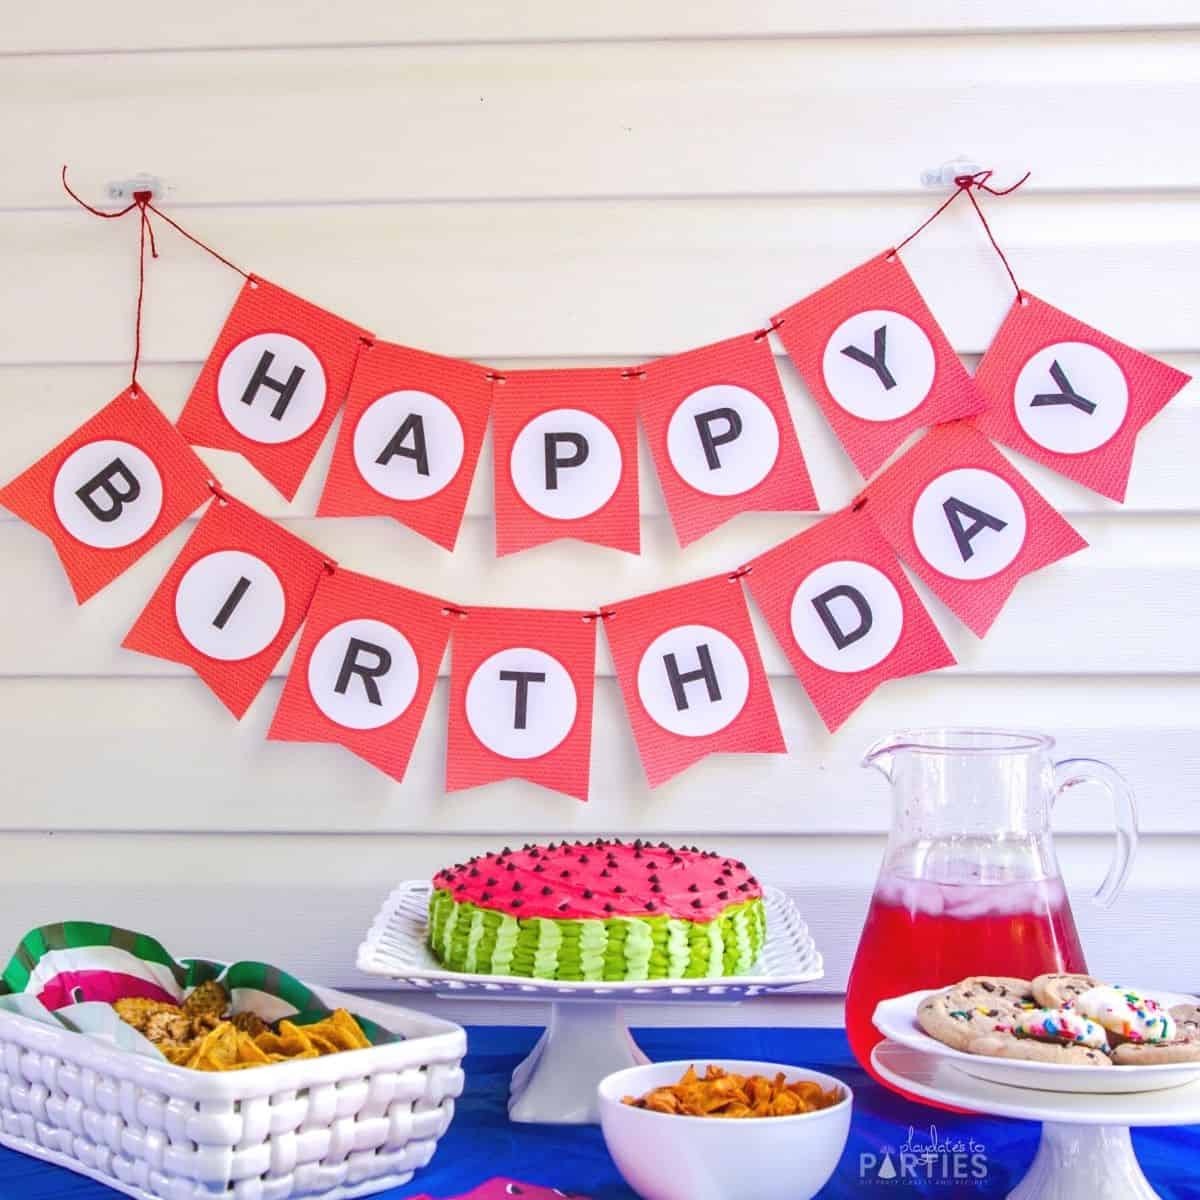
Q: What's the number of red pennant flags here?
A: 13